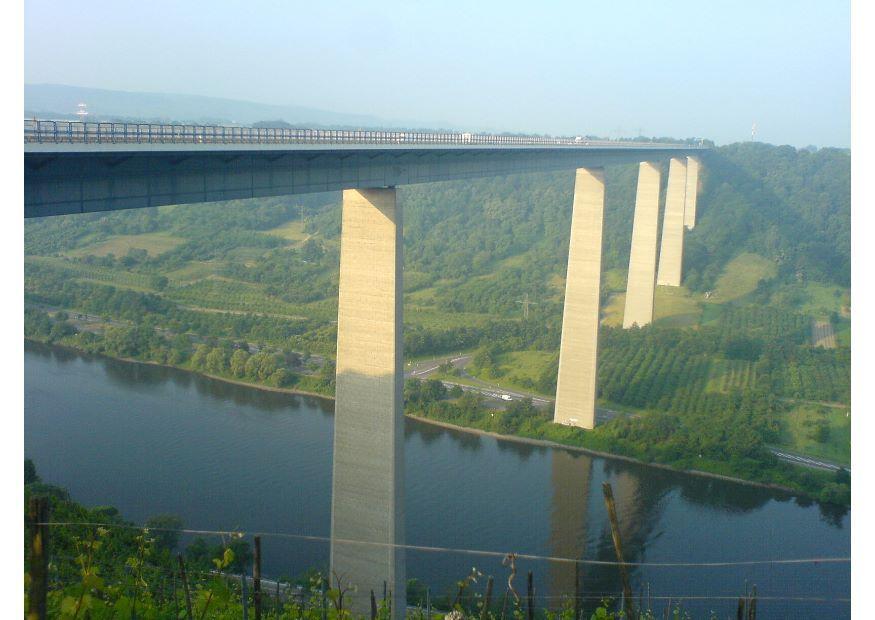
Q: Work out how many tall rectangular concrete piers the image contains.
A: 5